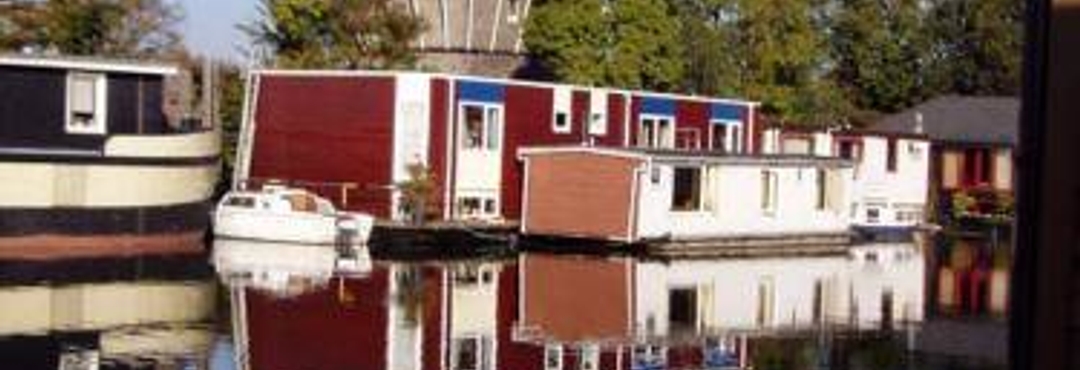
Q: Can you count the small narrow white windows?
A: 2